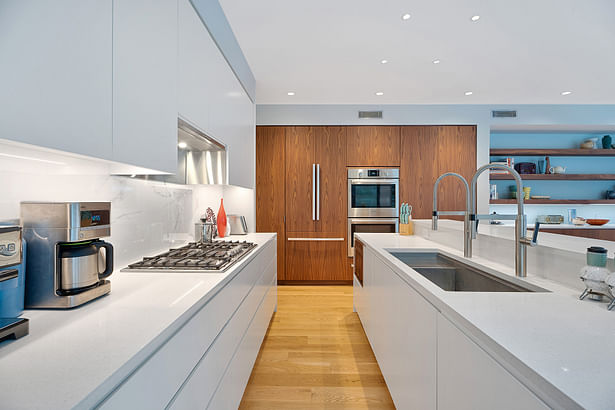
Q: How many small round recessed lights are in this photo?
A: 8